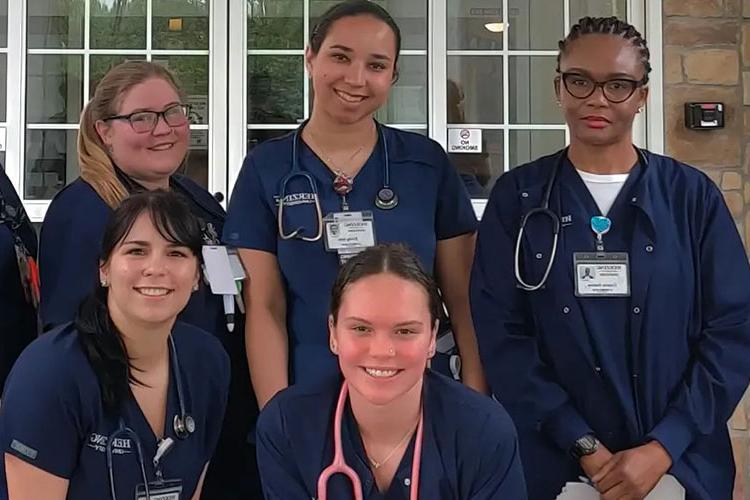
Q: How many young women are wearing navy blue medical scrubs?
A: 5